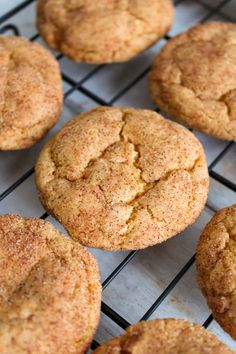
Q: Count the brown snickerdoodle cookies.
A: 7